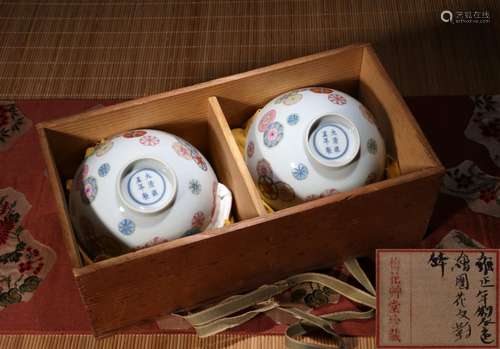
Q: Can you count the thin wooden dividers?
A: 1